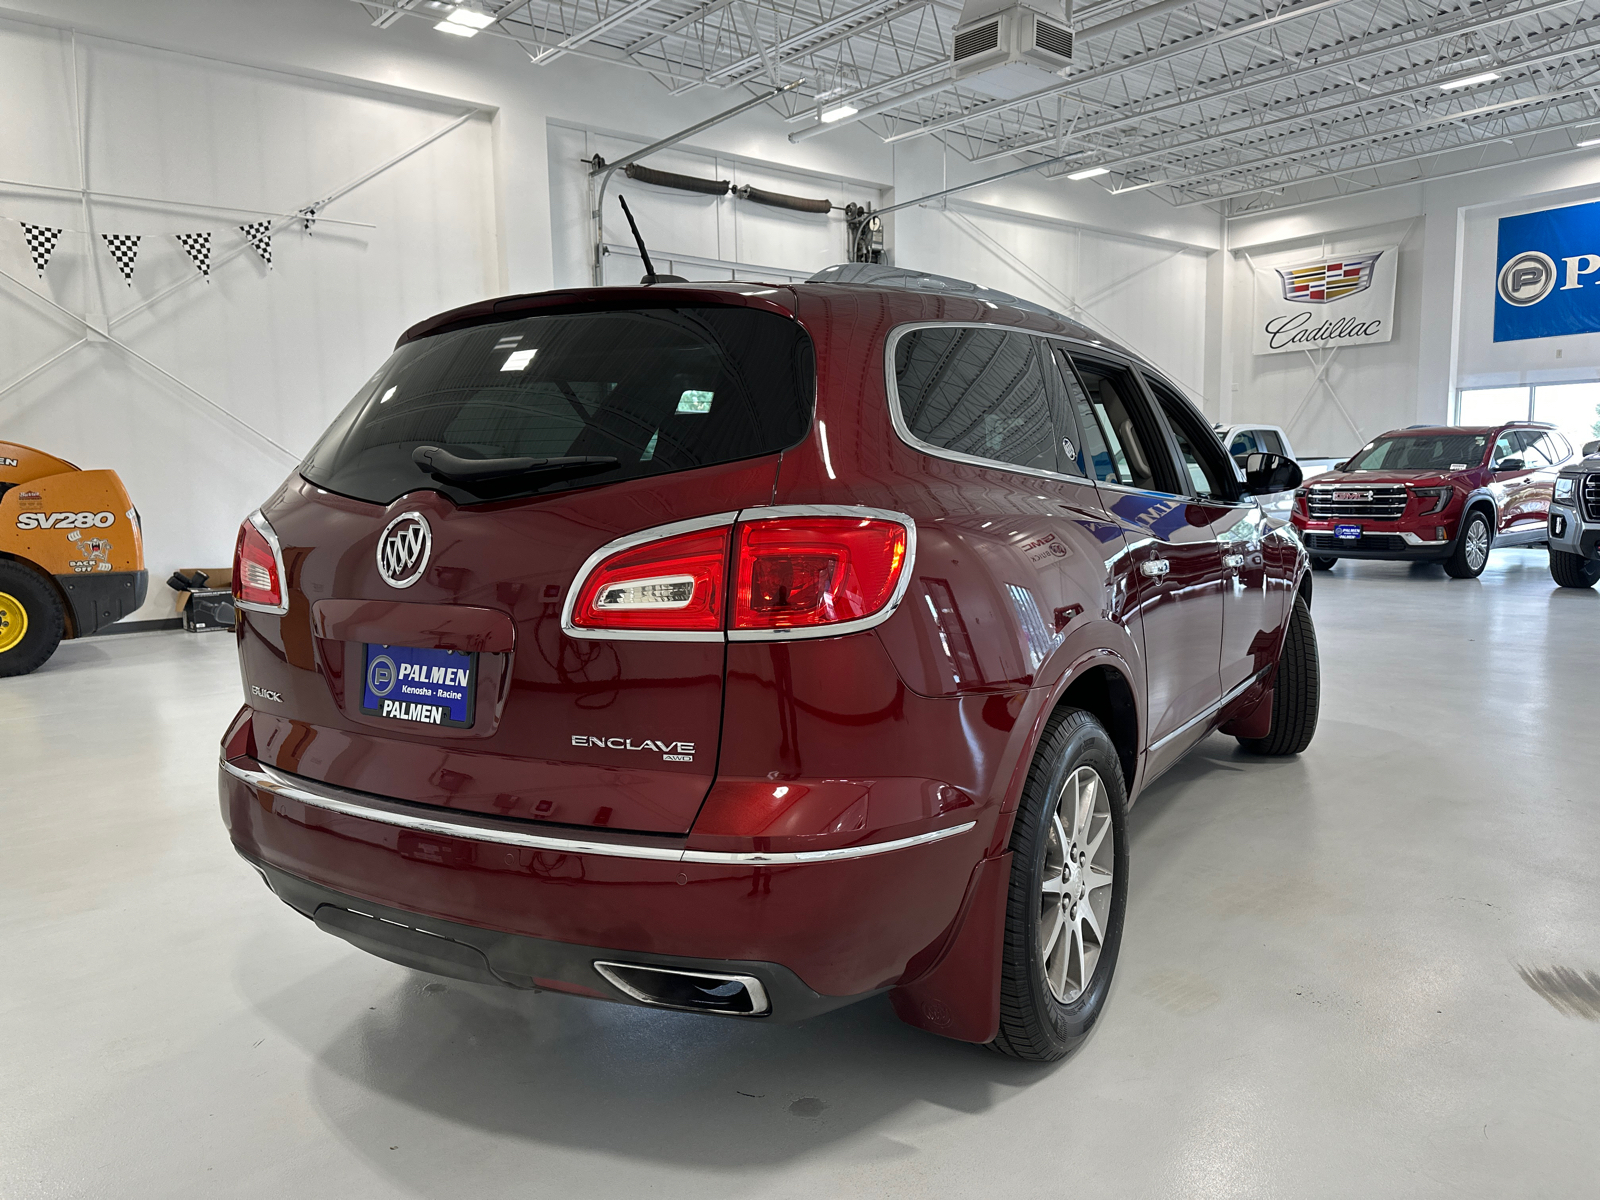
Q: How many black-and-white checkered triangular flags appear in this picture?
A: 5